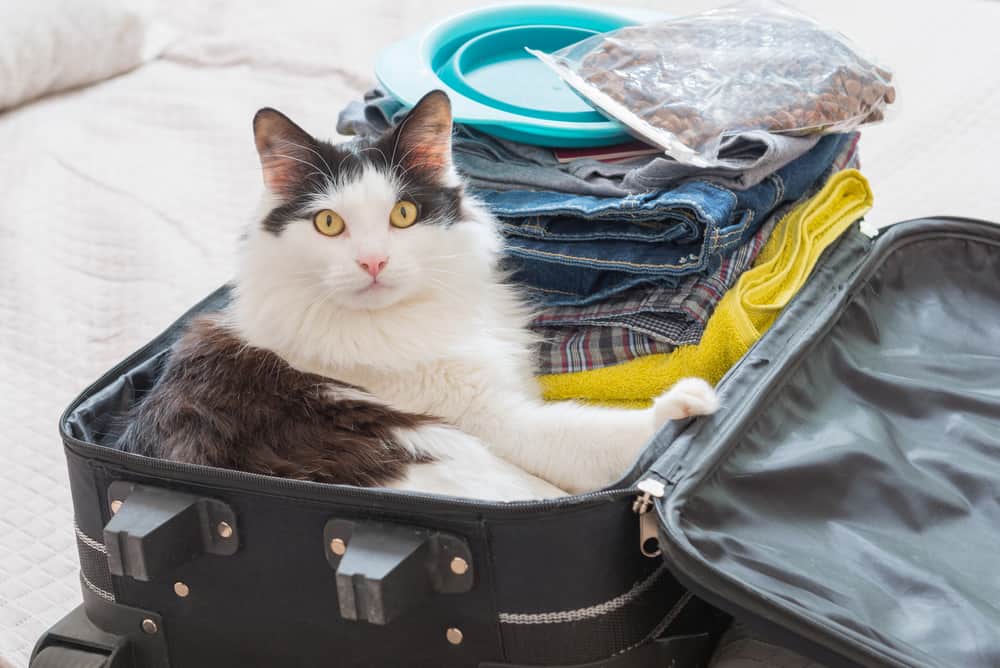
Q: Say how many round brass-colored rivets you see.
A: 7